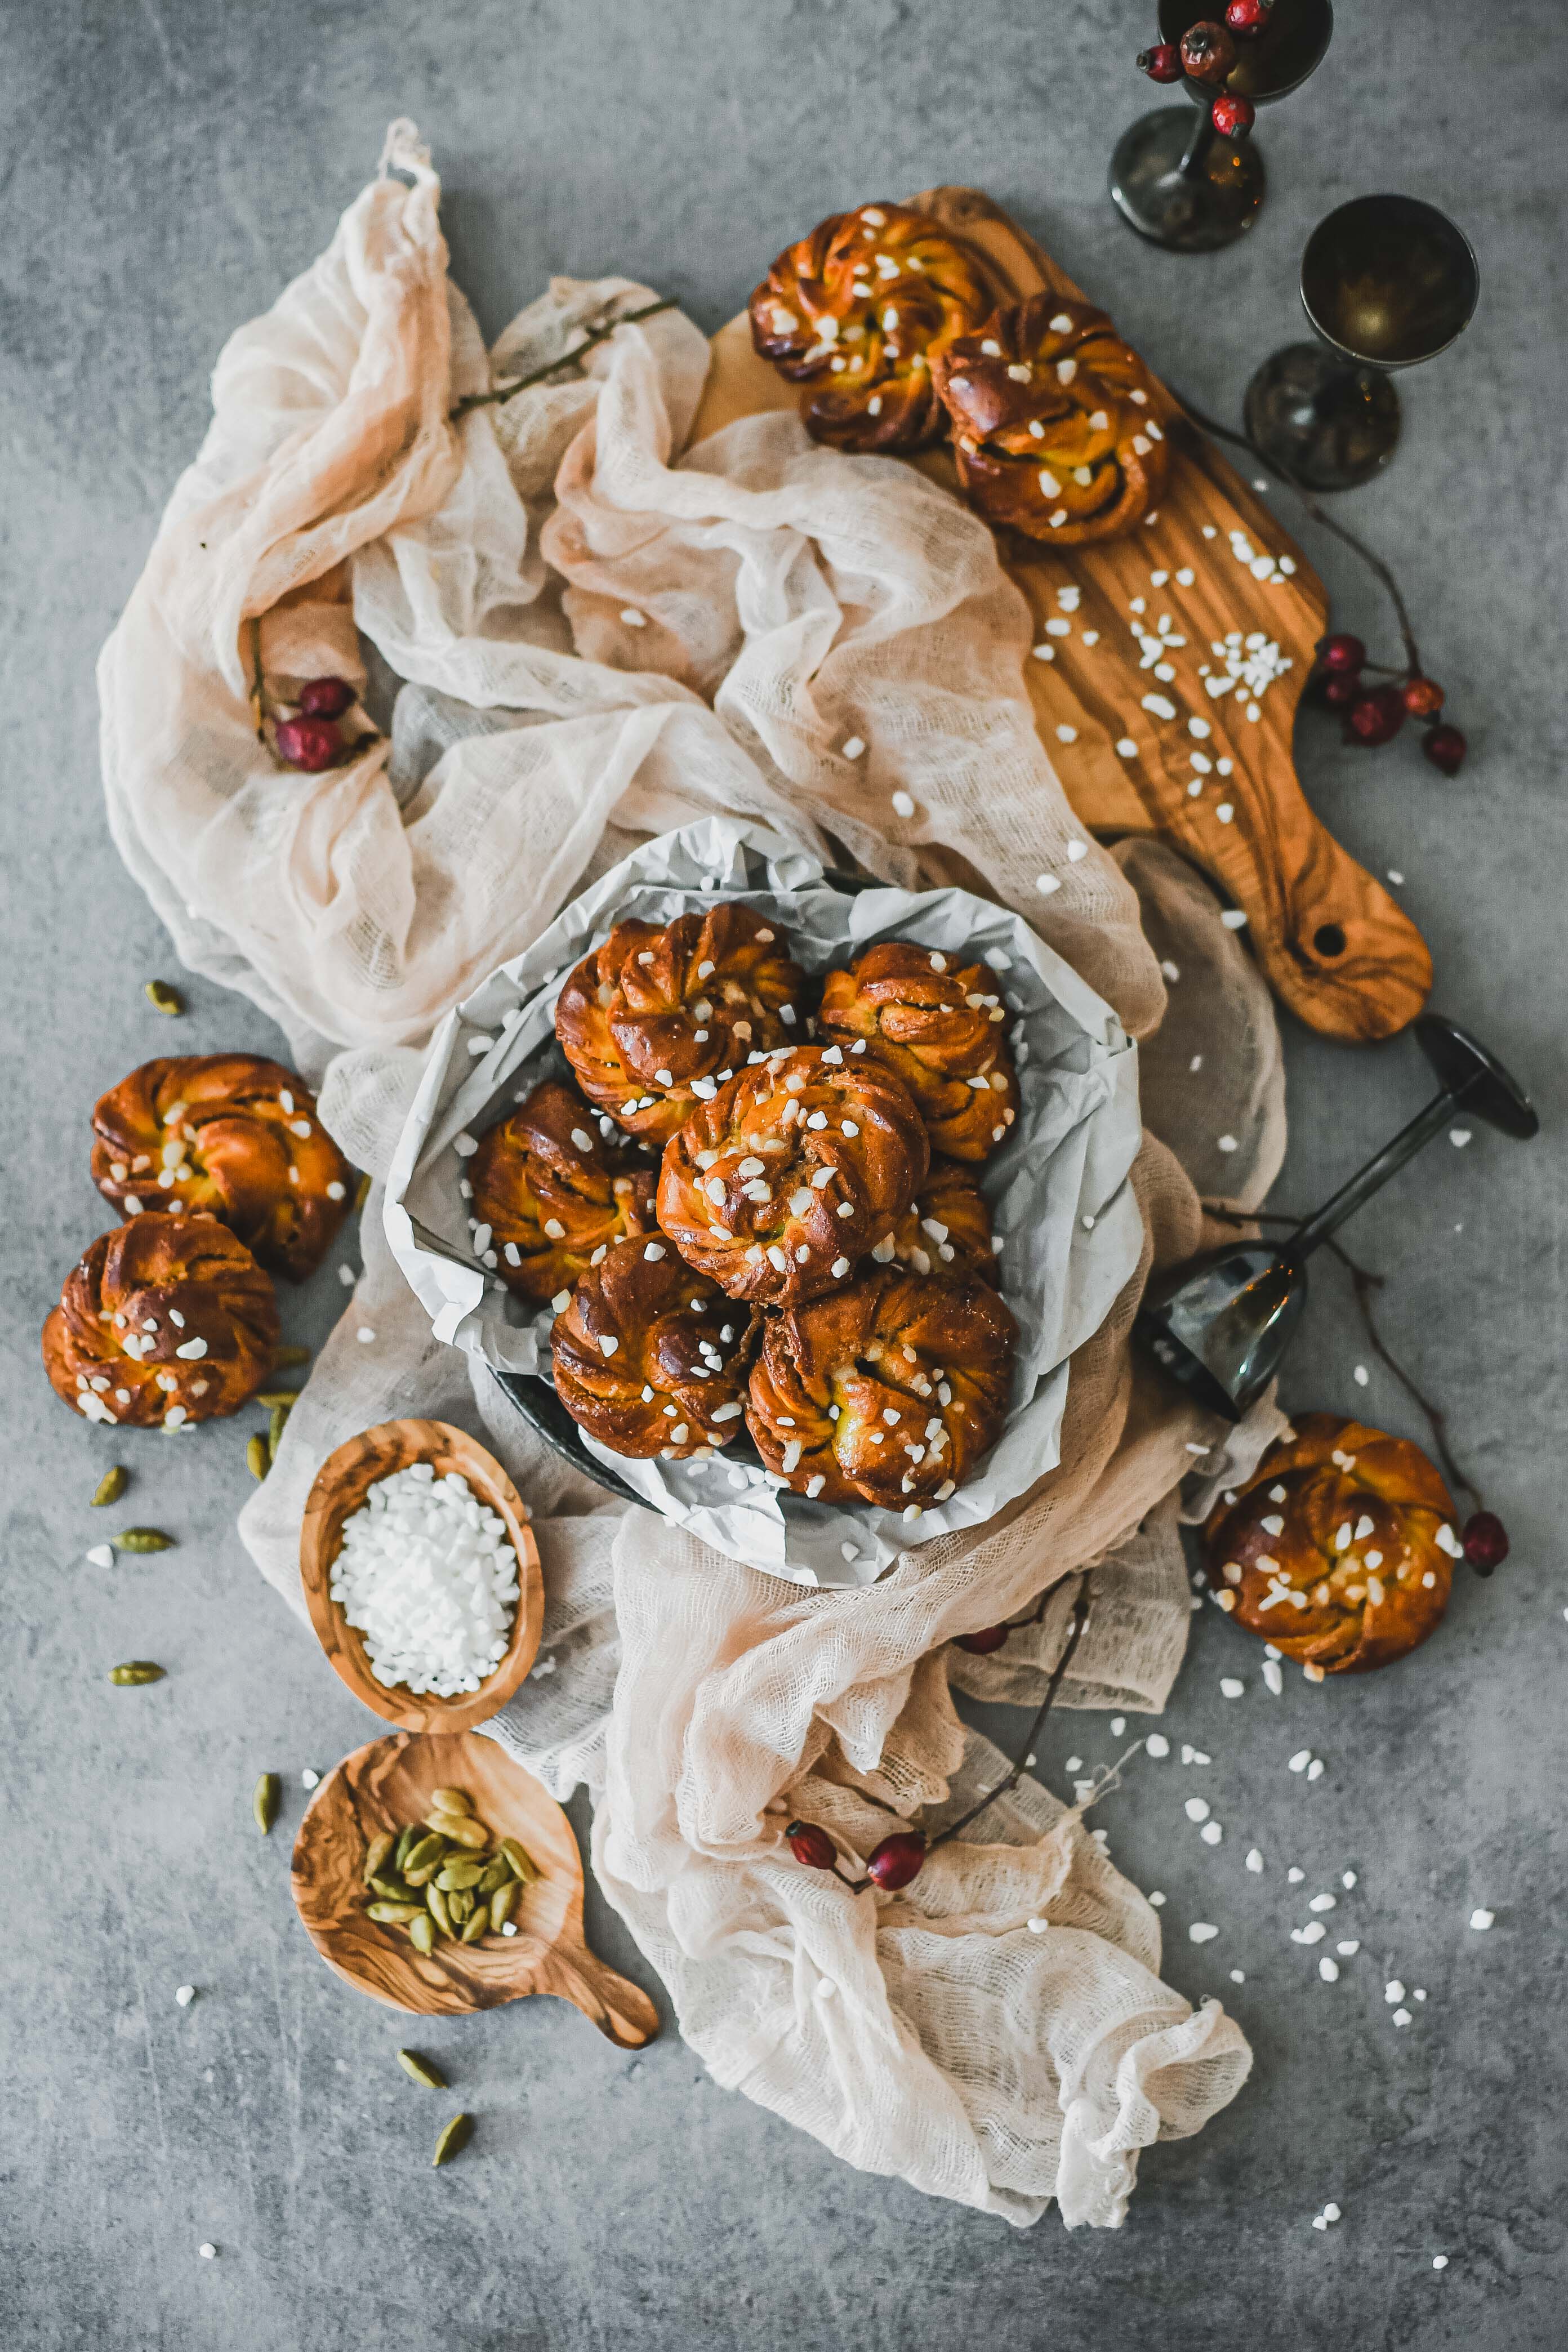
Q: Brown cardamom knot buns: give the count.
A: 12